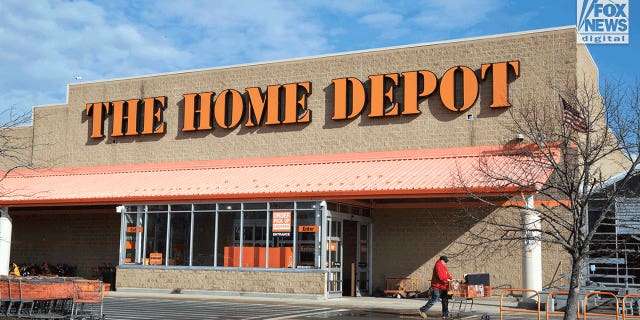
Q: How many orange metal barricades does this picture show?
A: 4